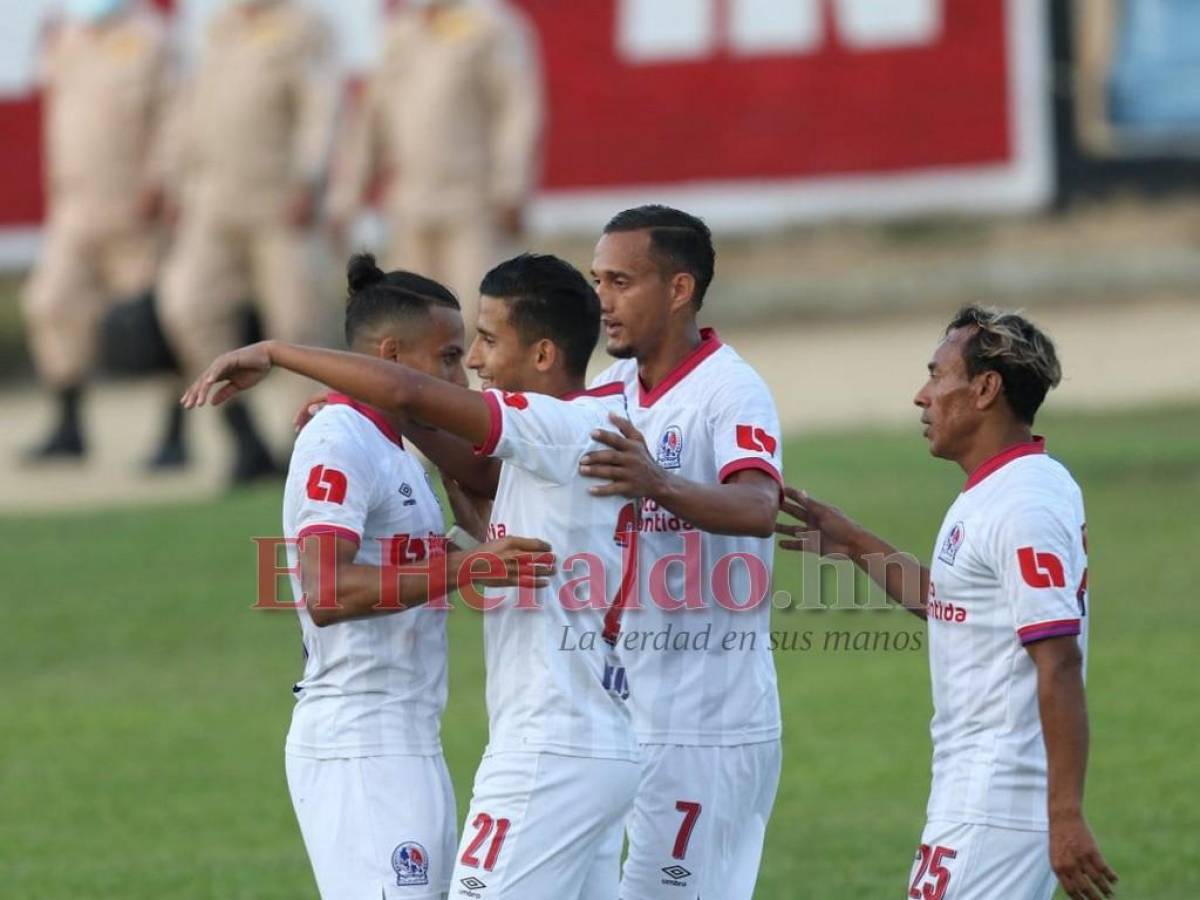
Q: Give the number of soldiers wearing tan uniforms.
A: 3